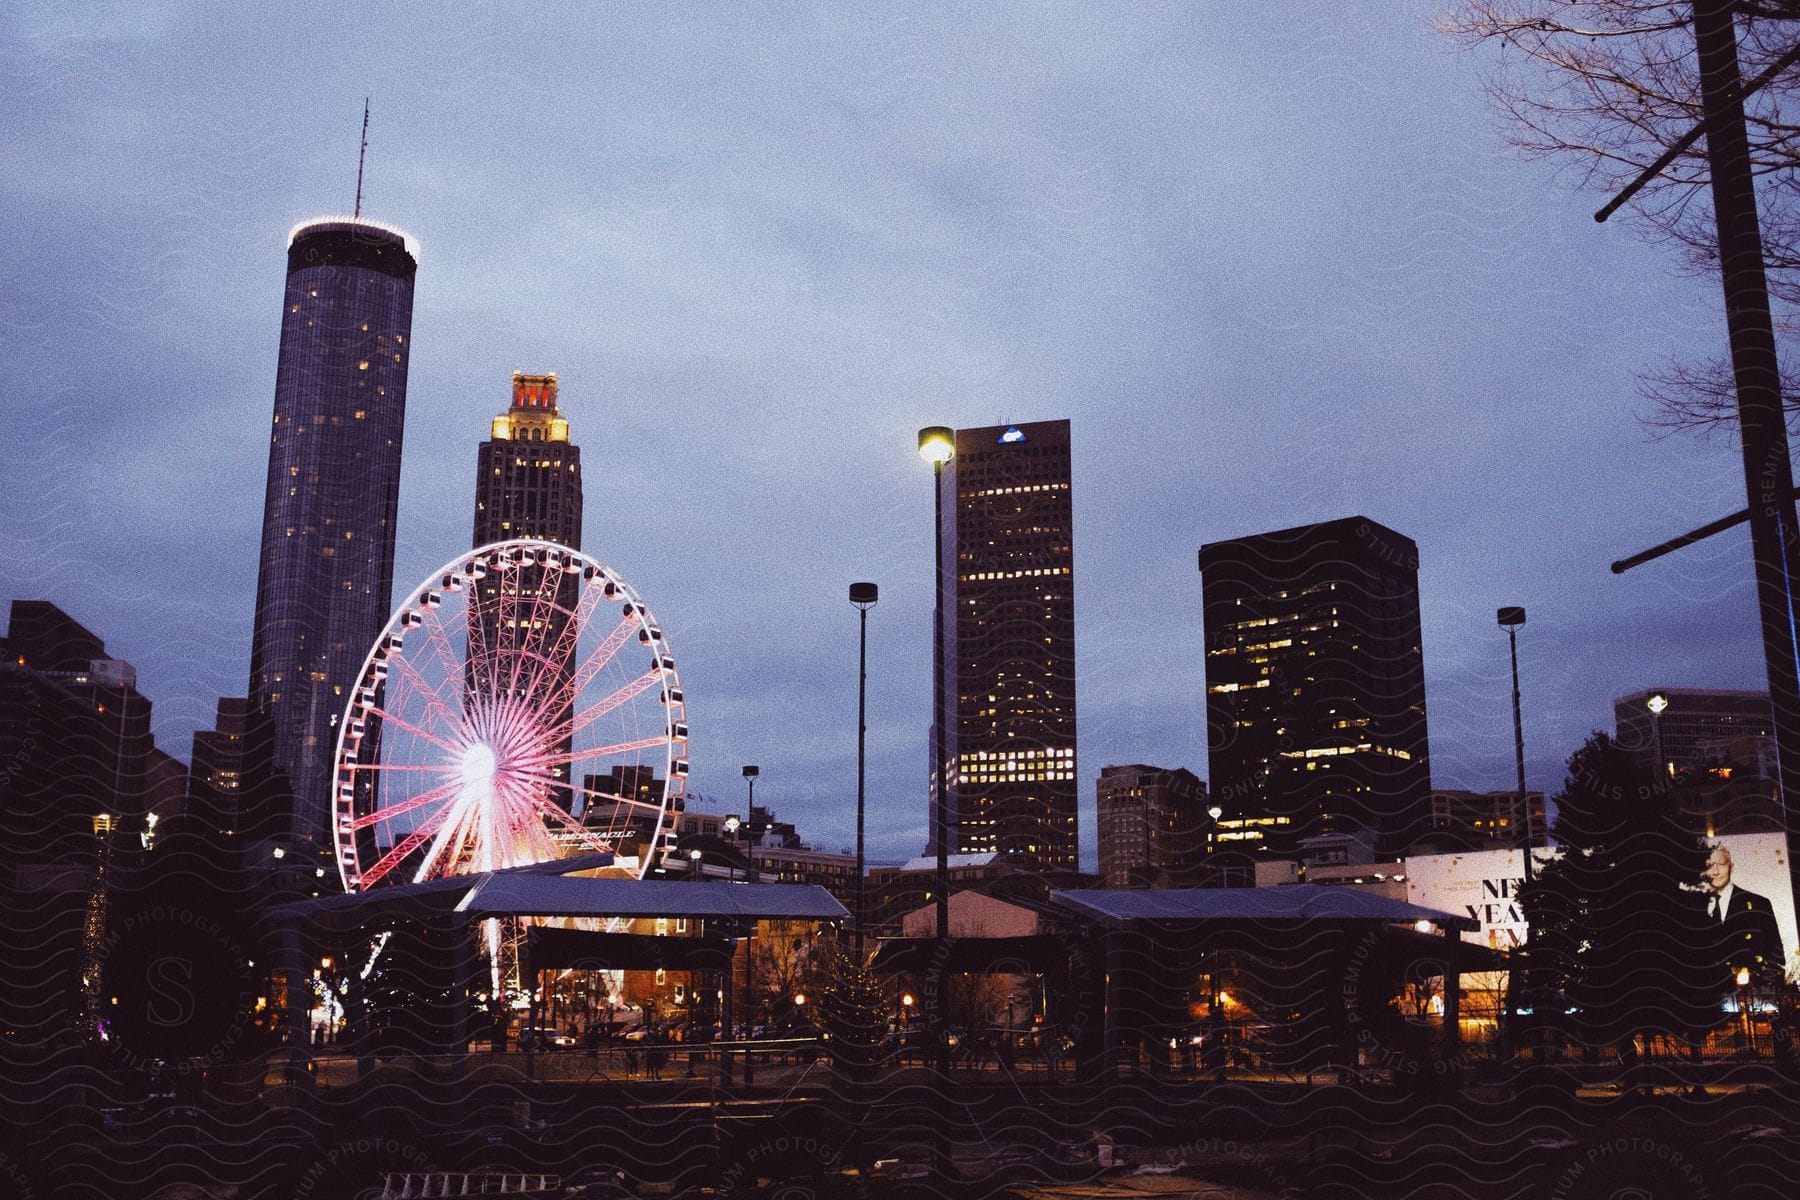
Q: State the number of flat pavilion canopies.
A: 2